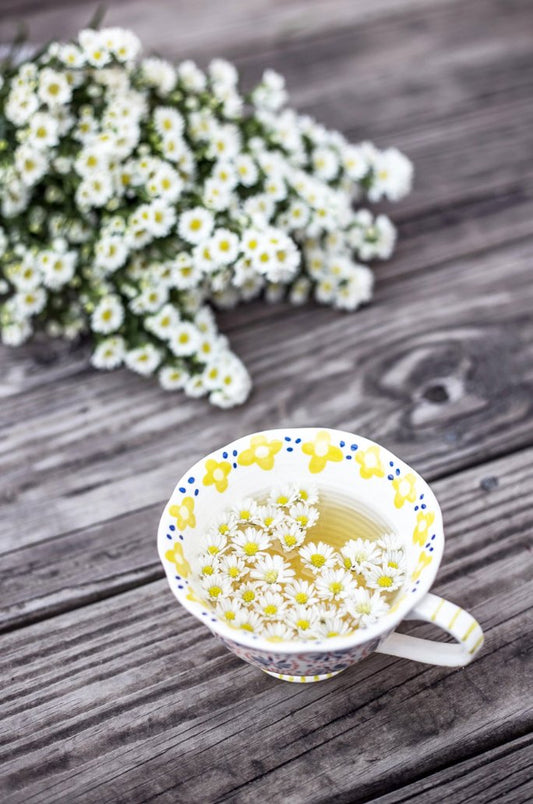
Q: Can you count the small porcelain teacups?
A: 1